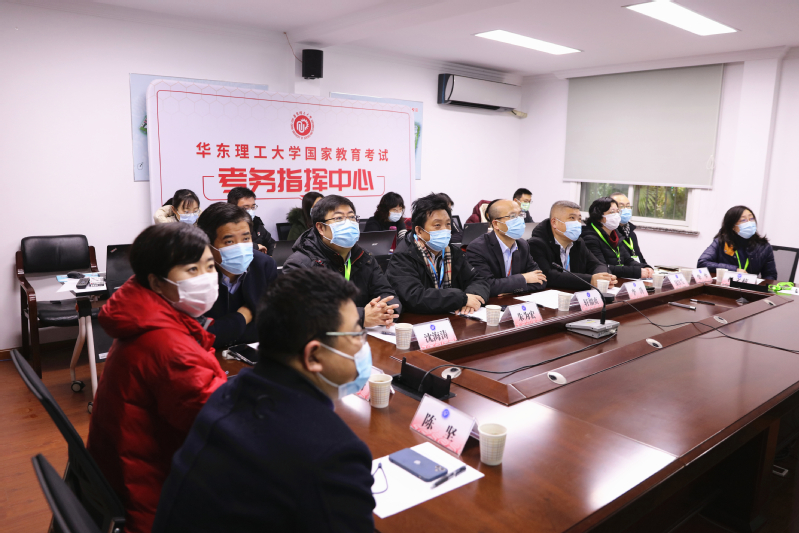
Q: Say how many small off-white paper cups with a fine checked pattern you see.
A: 9